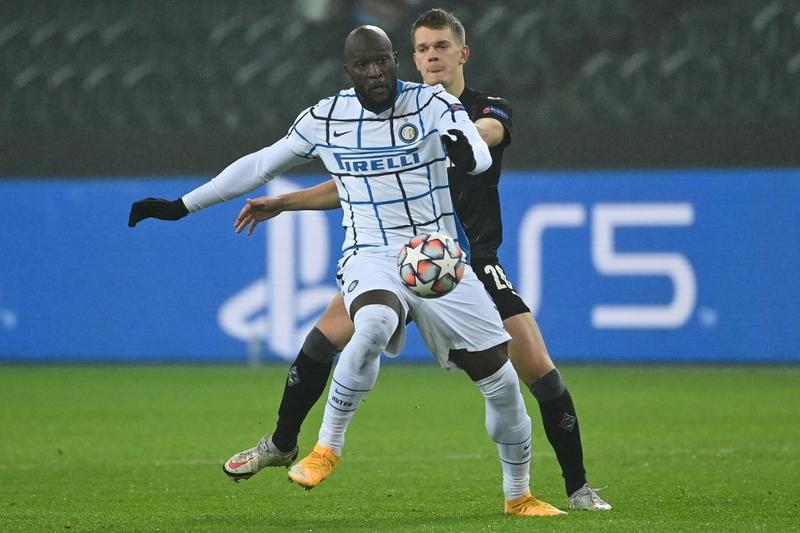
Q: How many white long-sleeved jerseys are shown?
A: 1